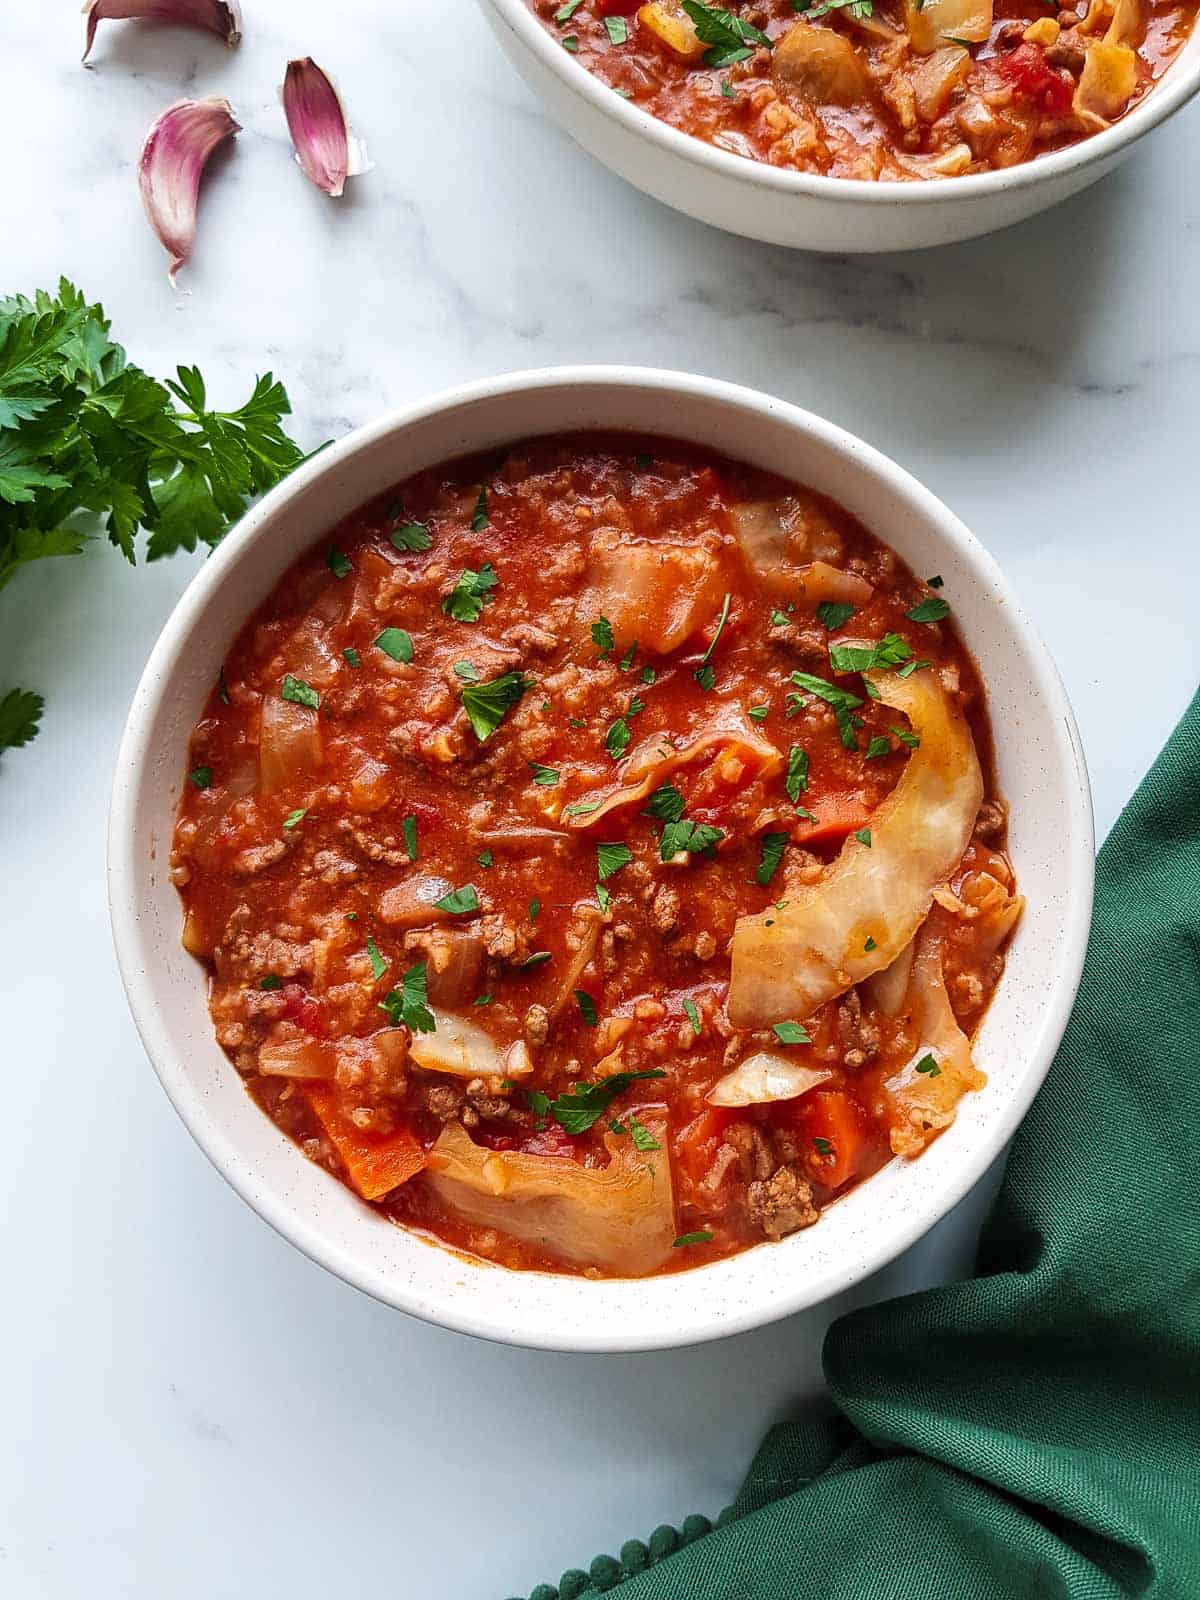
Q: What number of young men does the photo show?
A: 0